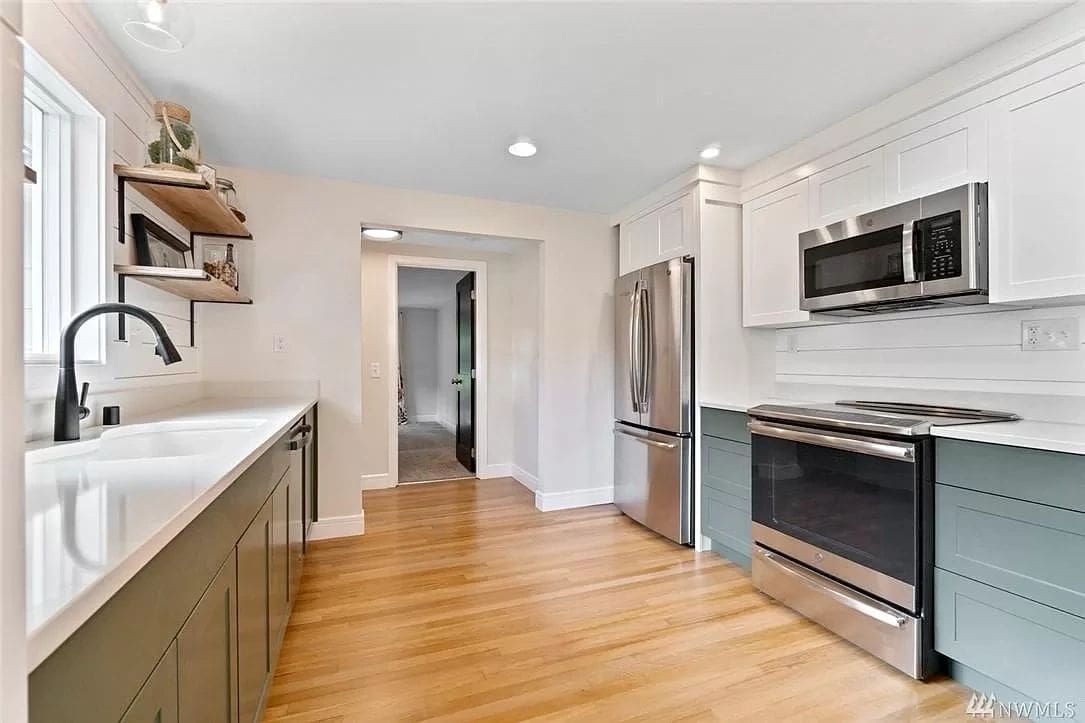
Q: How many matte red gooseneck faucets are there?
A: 0